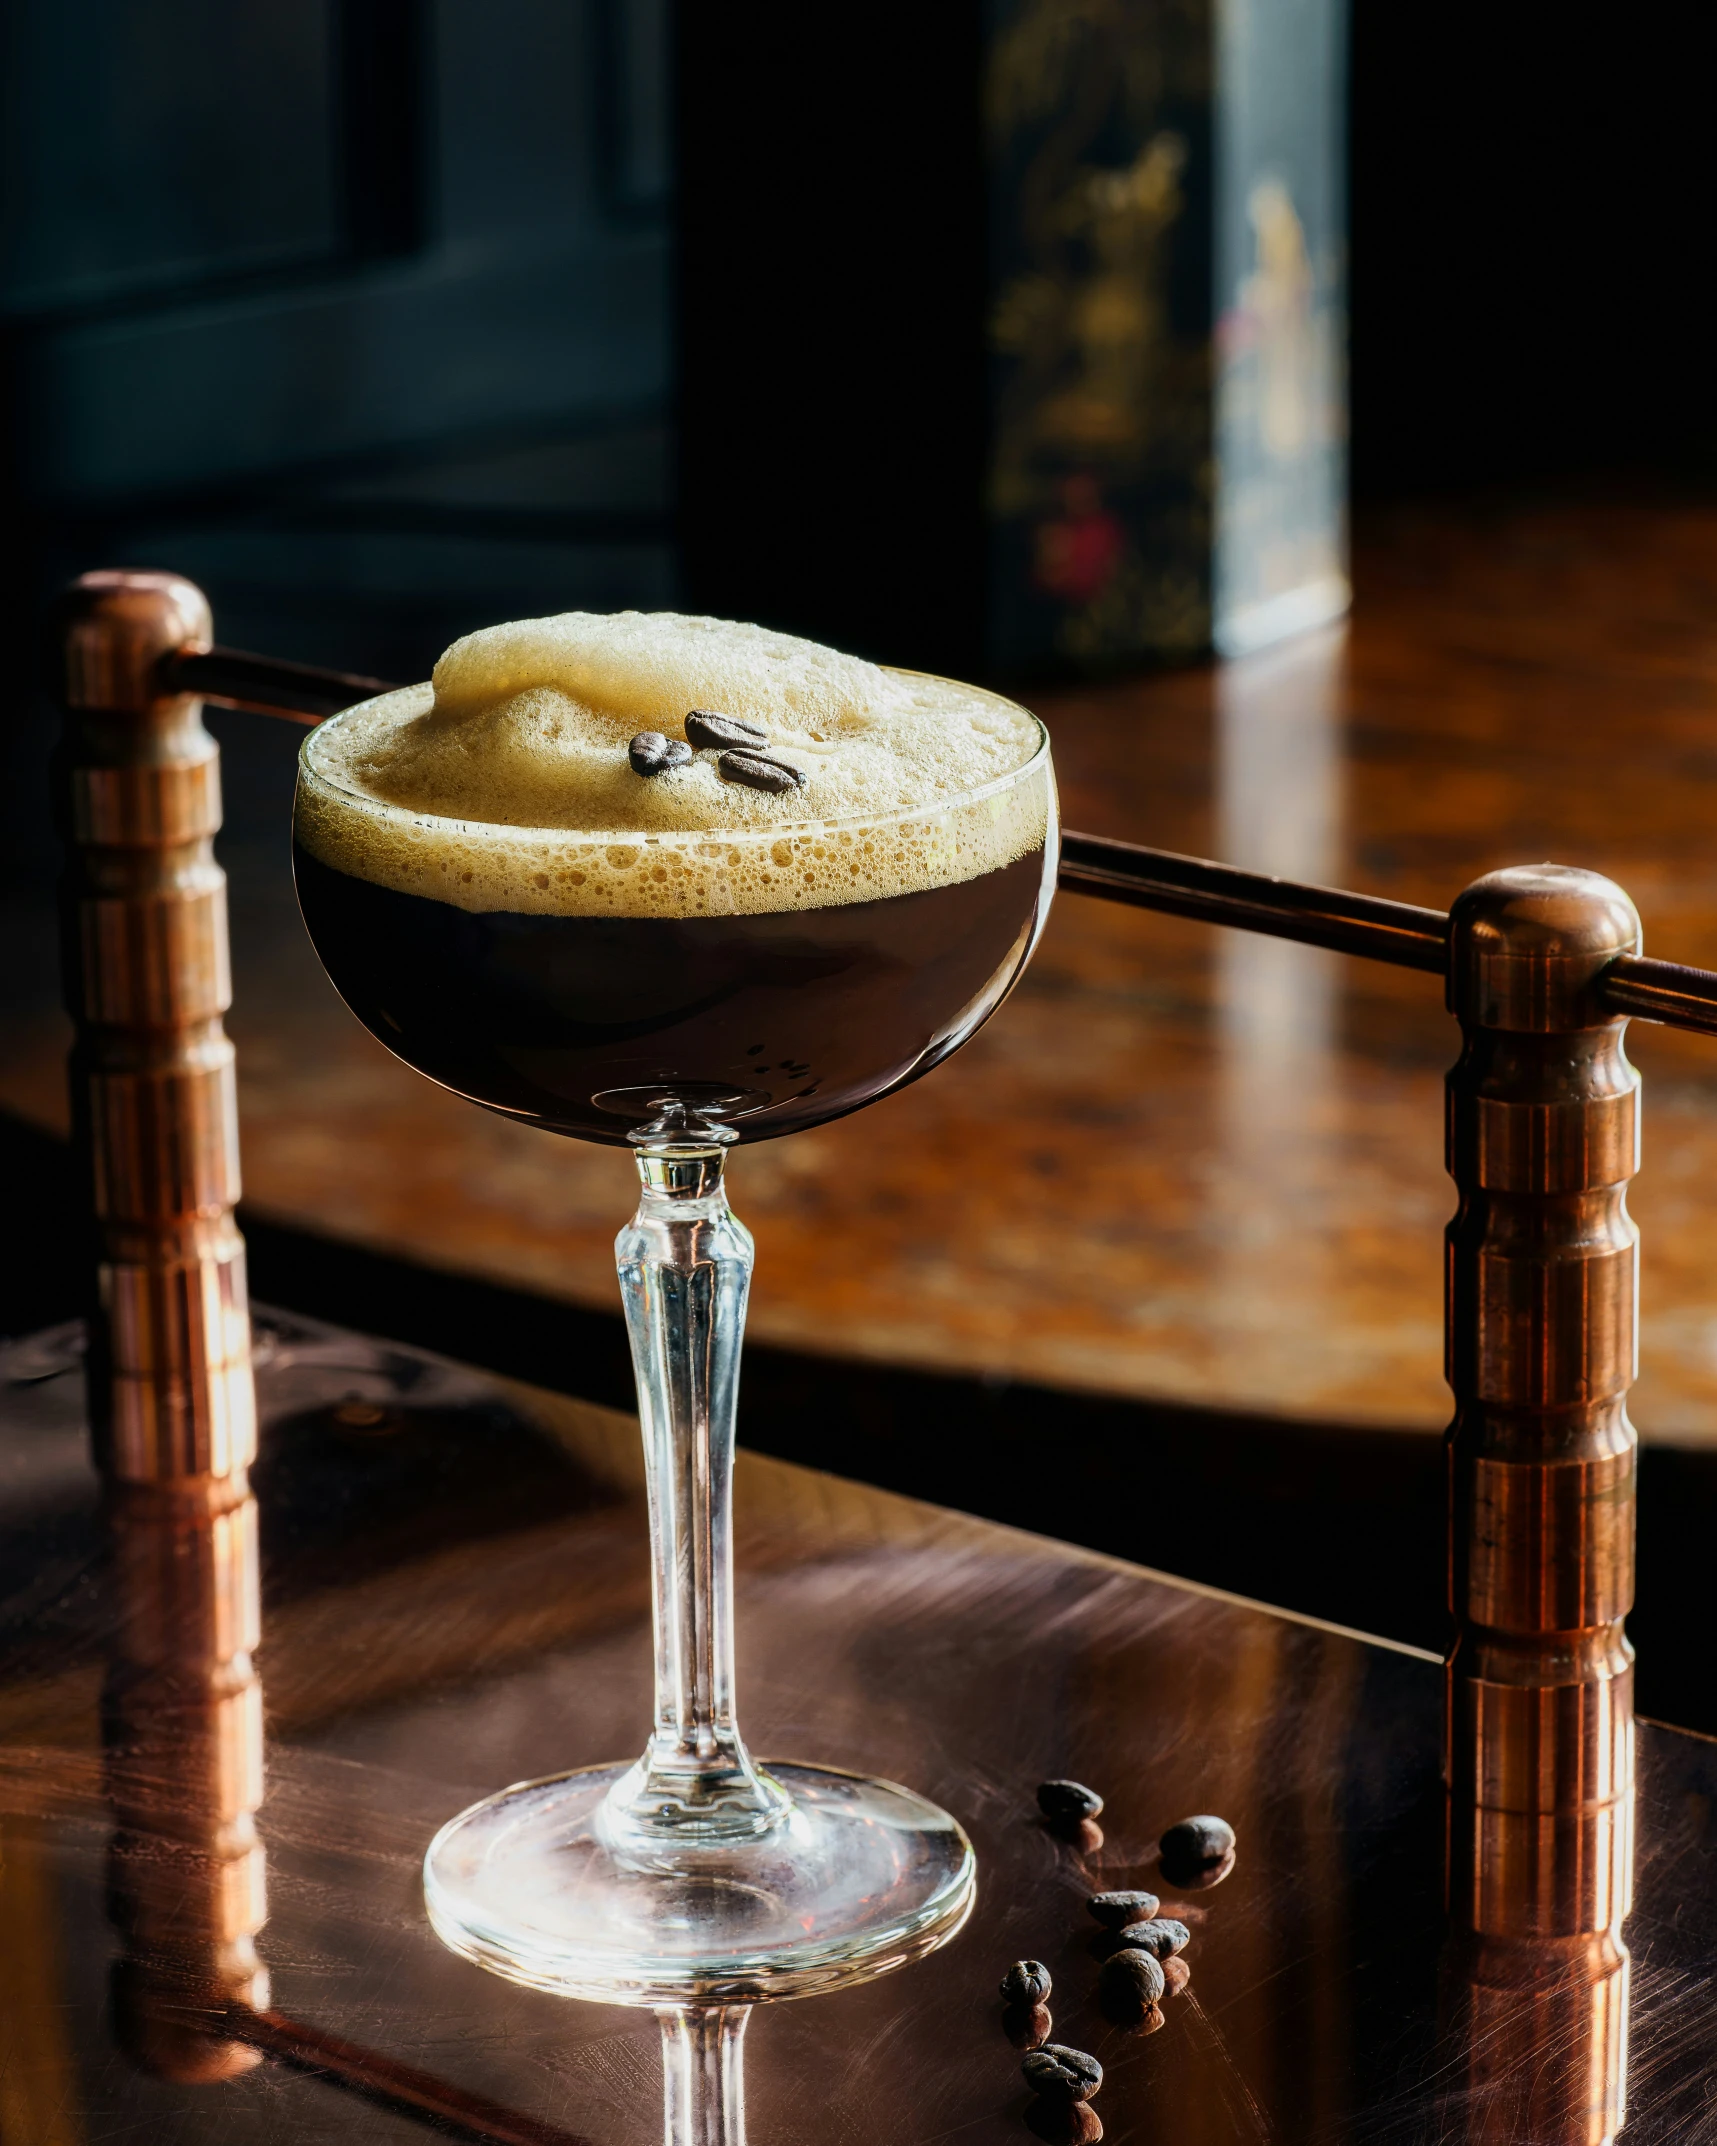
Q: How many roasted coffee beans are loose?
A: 7